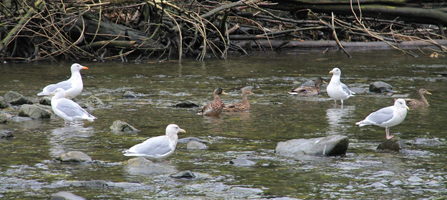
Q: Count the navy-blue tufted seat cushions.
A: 0